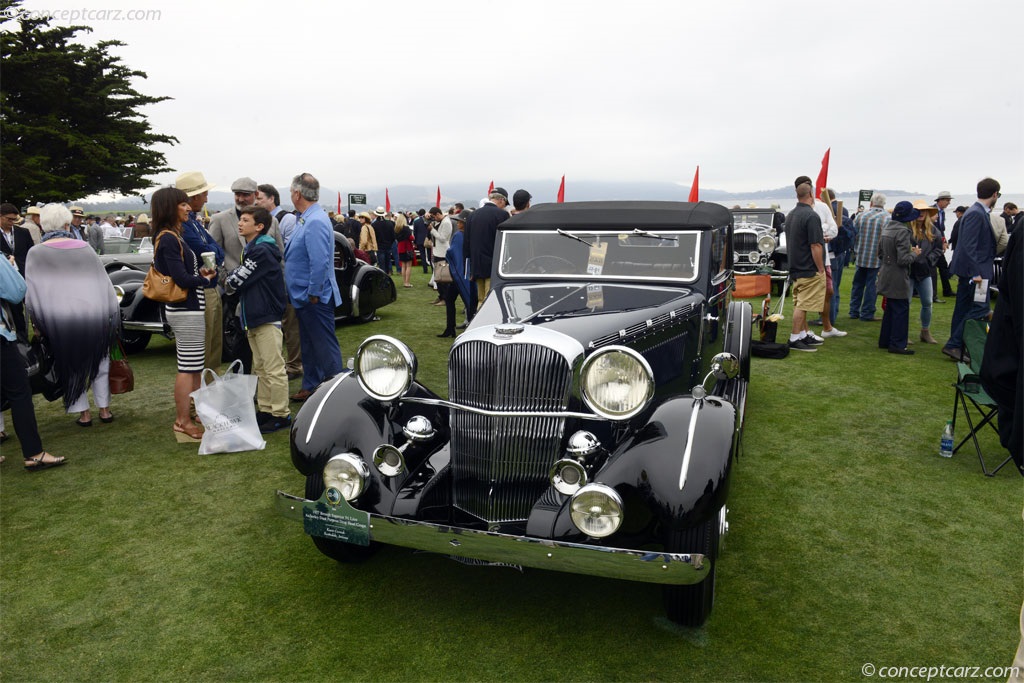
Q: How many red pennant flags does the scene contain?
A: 7